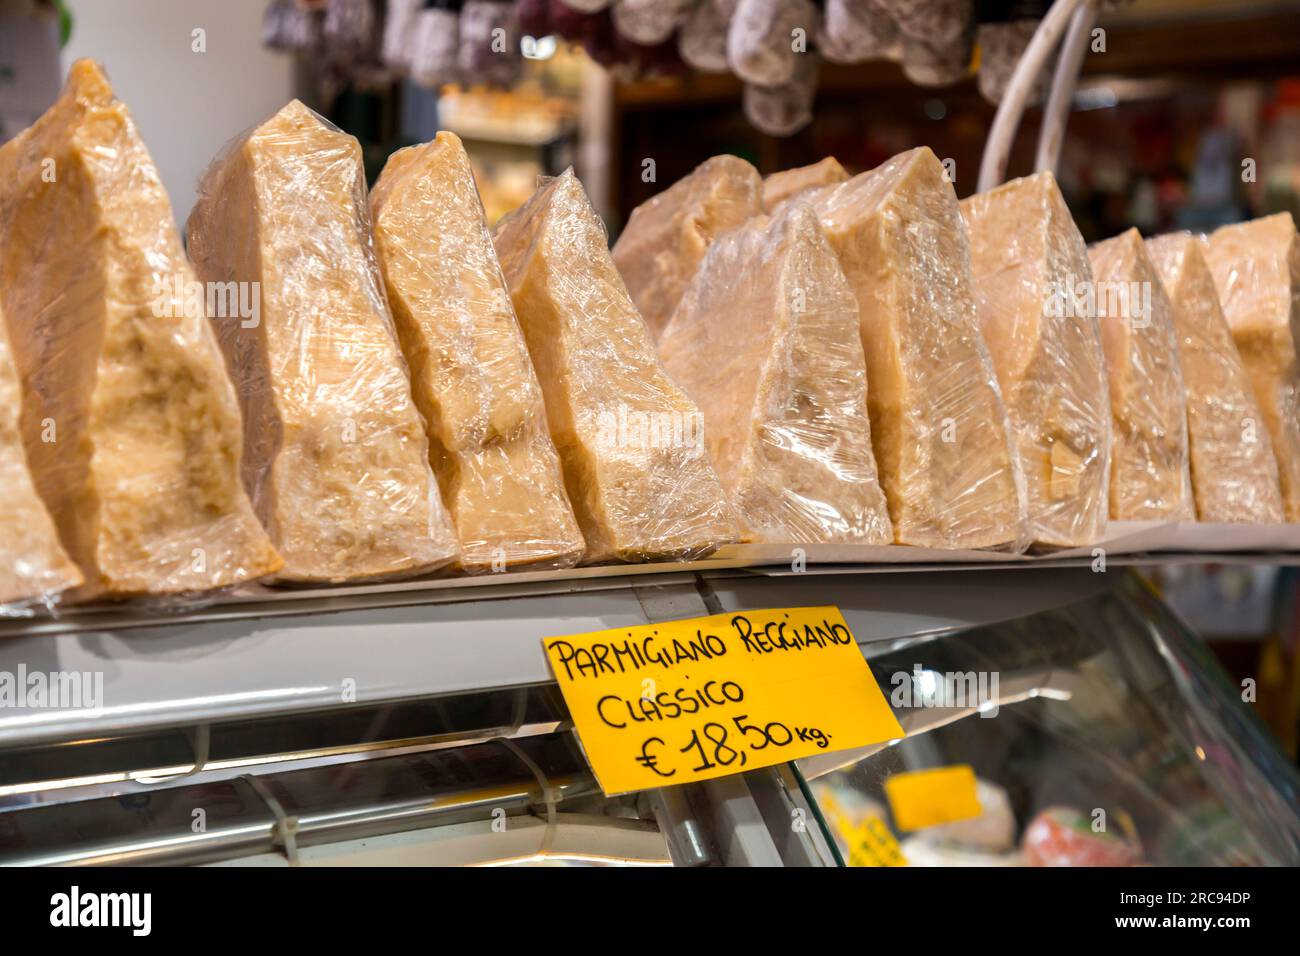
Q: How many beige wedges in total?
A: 13